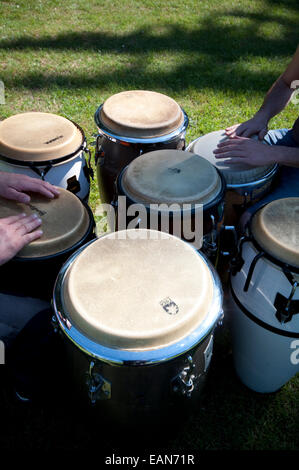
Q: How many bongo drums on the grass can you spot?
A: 7